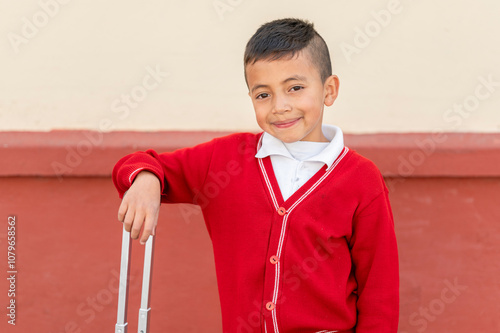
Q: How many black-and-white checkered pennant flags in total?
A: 0